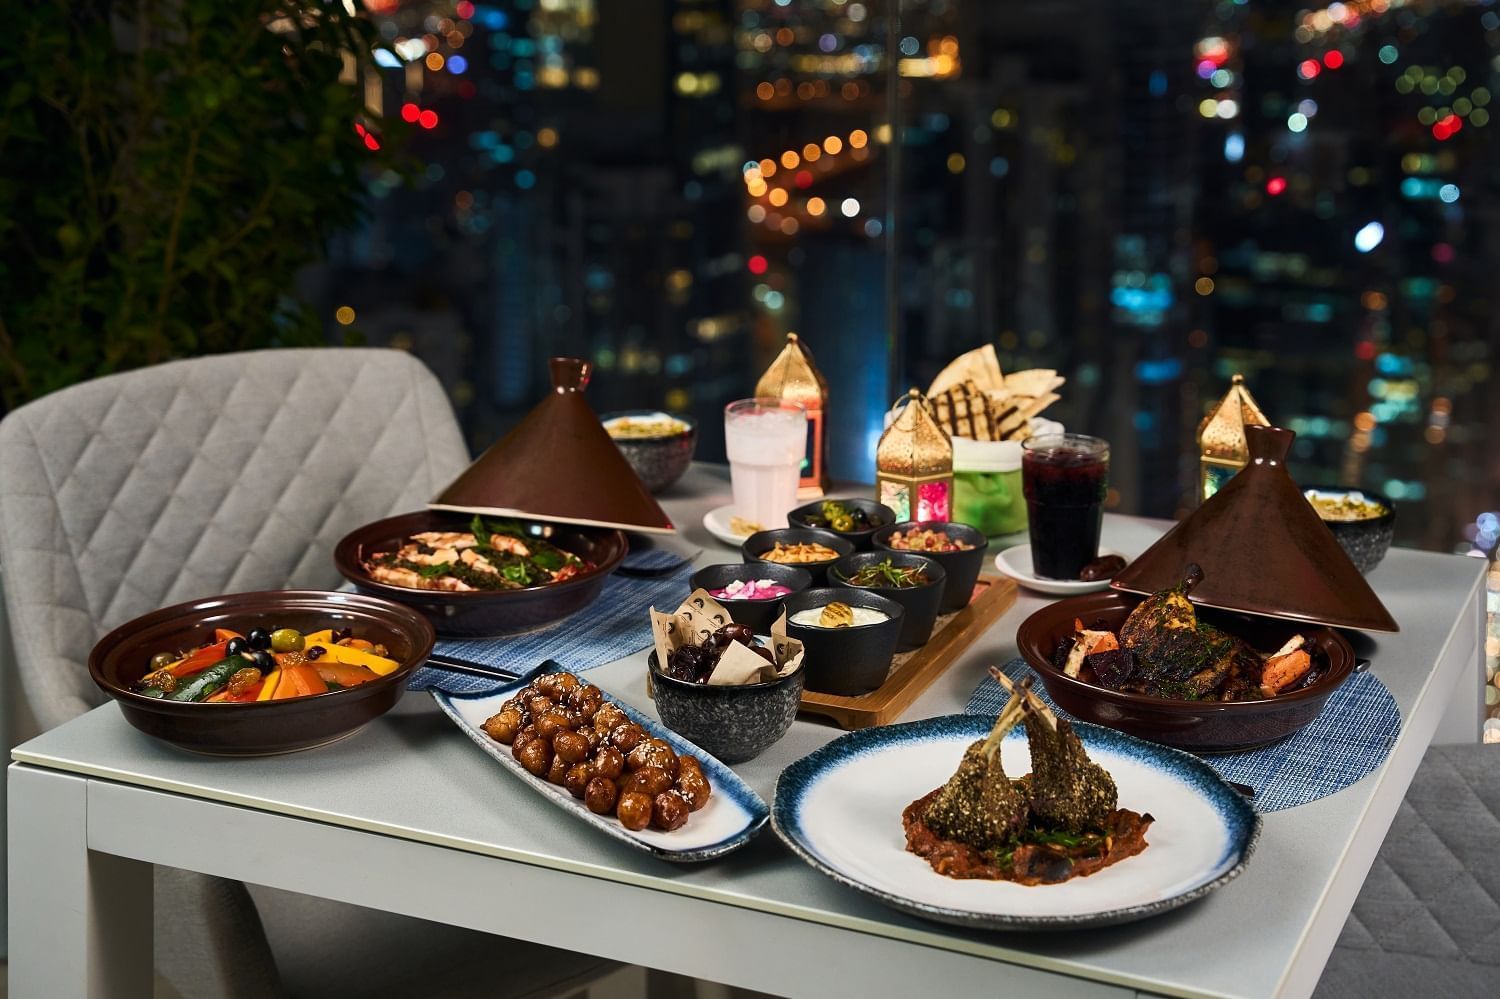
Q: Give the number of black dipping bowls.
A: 6